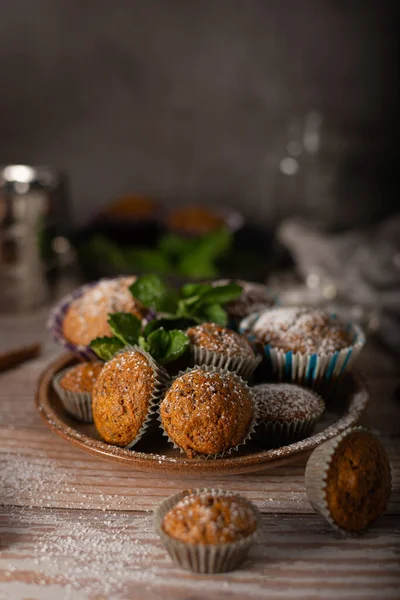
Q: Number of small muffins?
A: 7